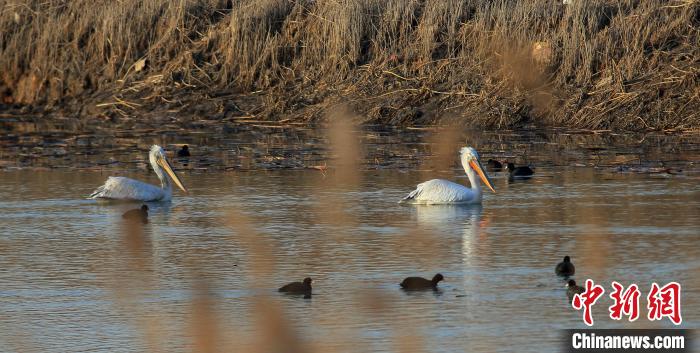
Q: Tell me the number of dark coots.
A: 8